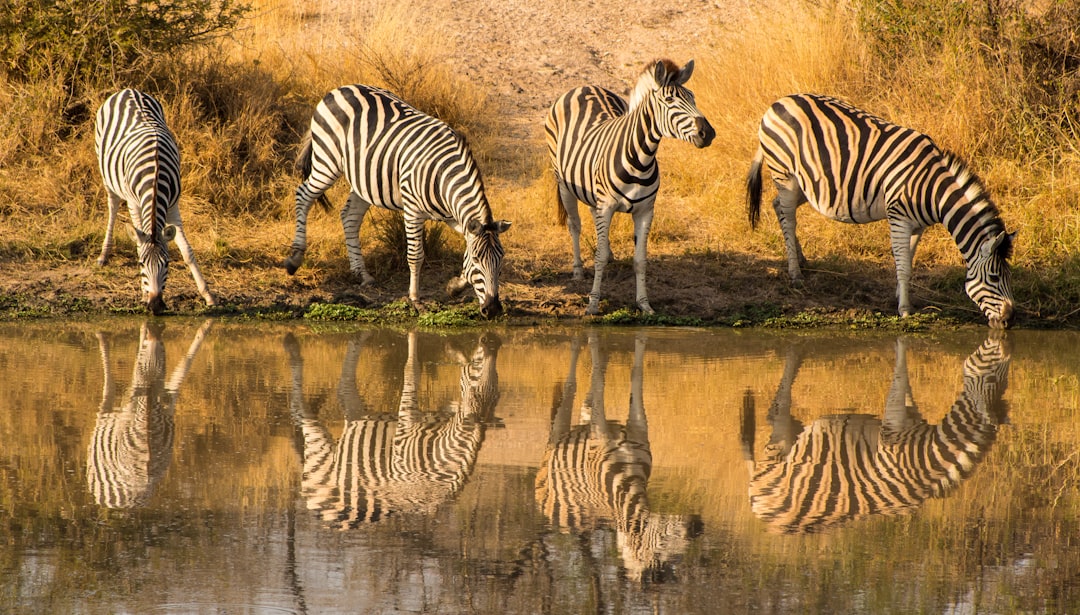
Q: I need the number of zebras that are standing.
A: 4